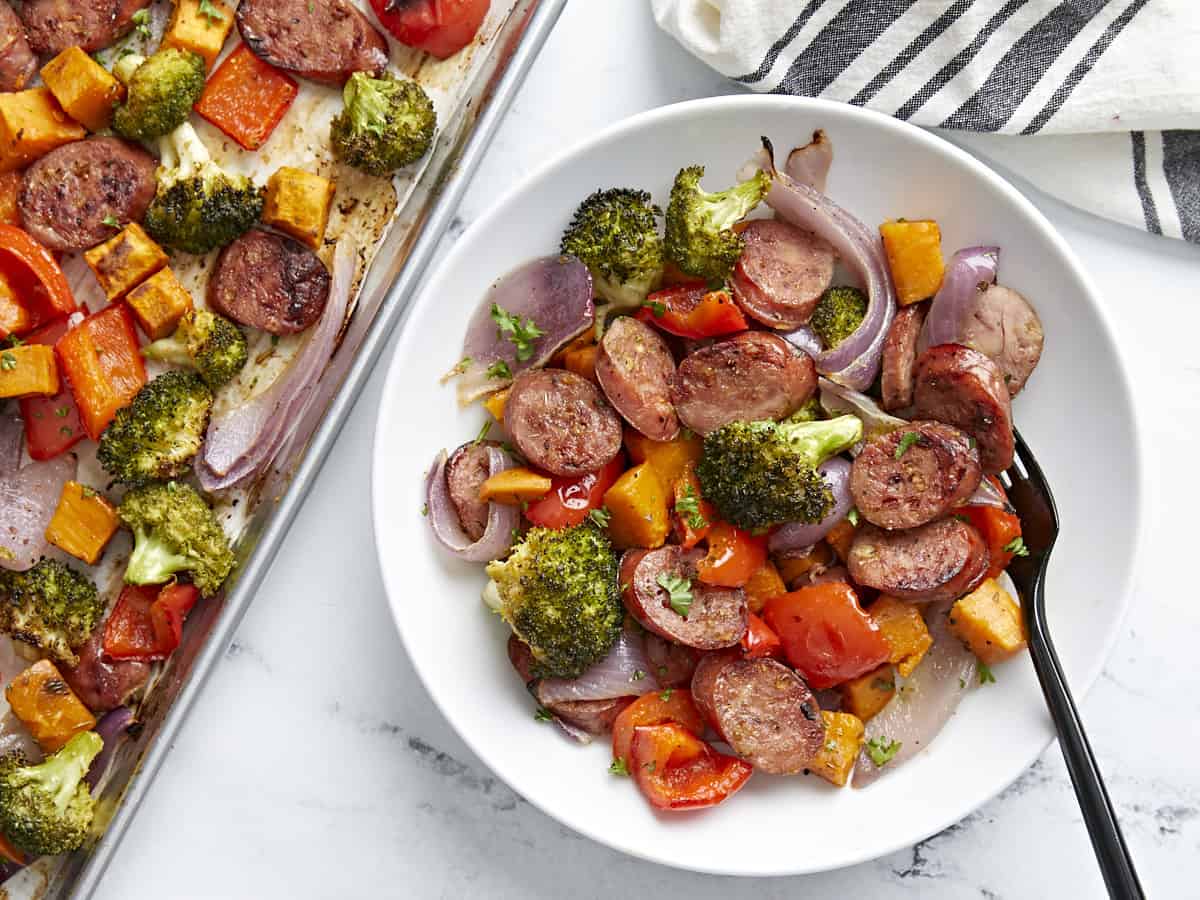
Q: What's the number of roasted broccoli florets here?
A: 13